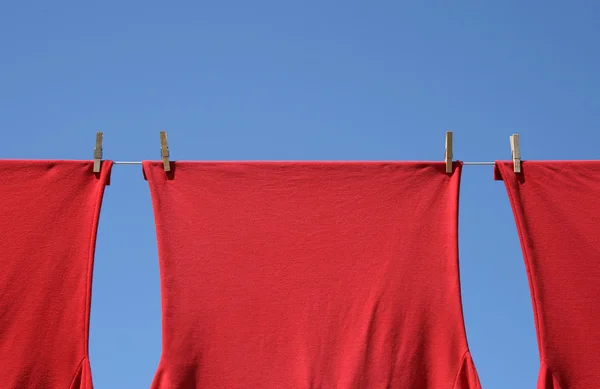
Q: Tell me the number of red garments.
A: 3